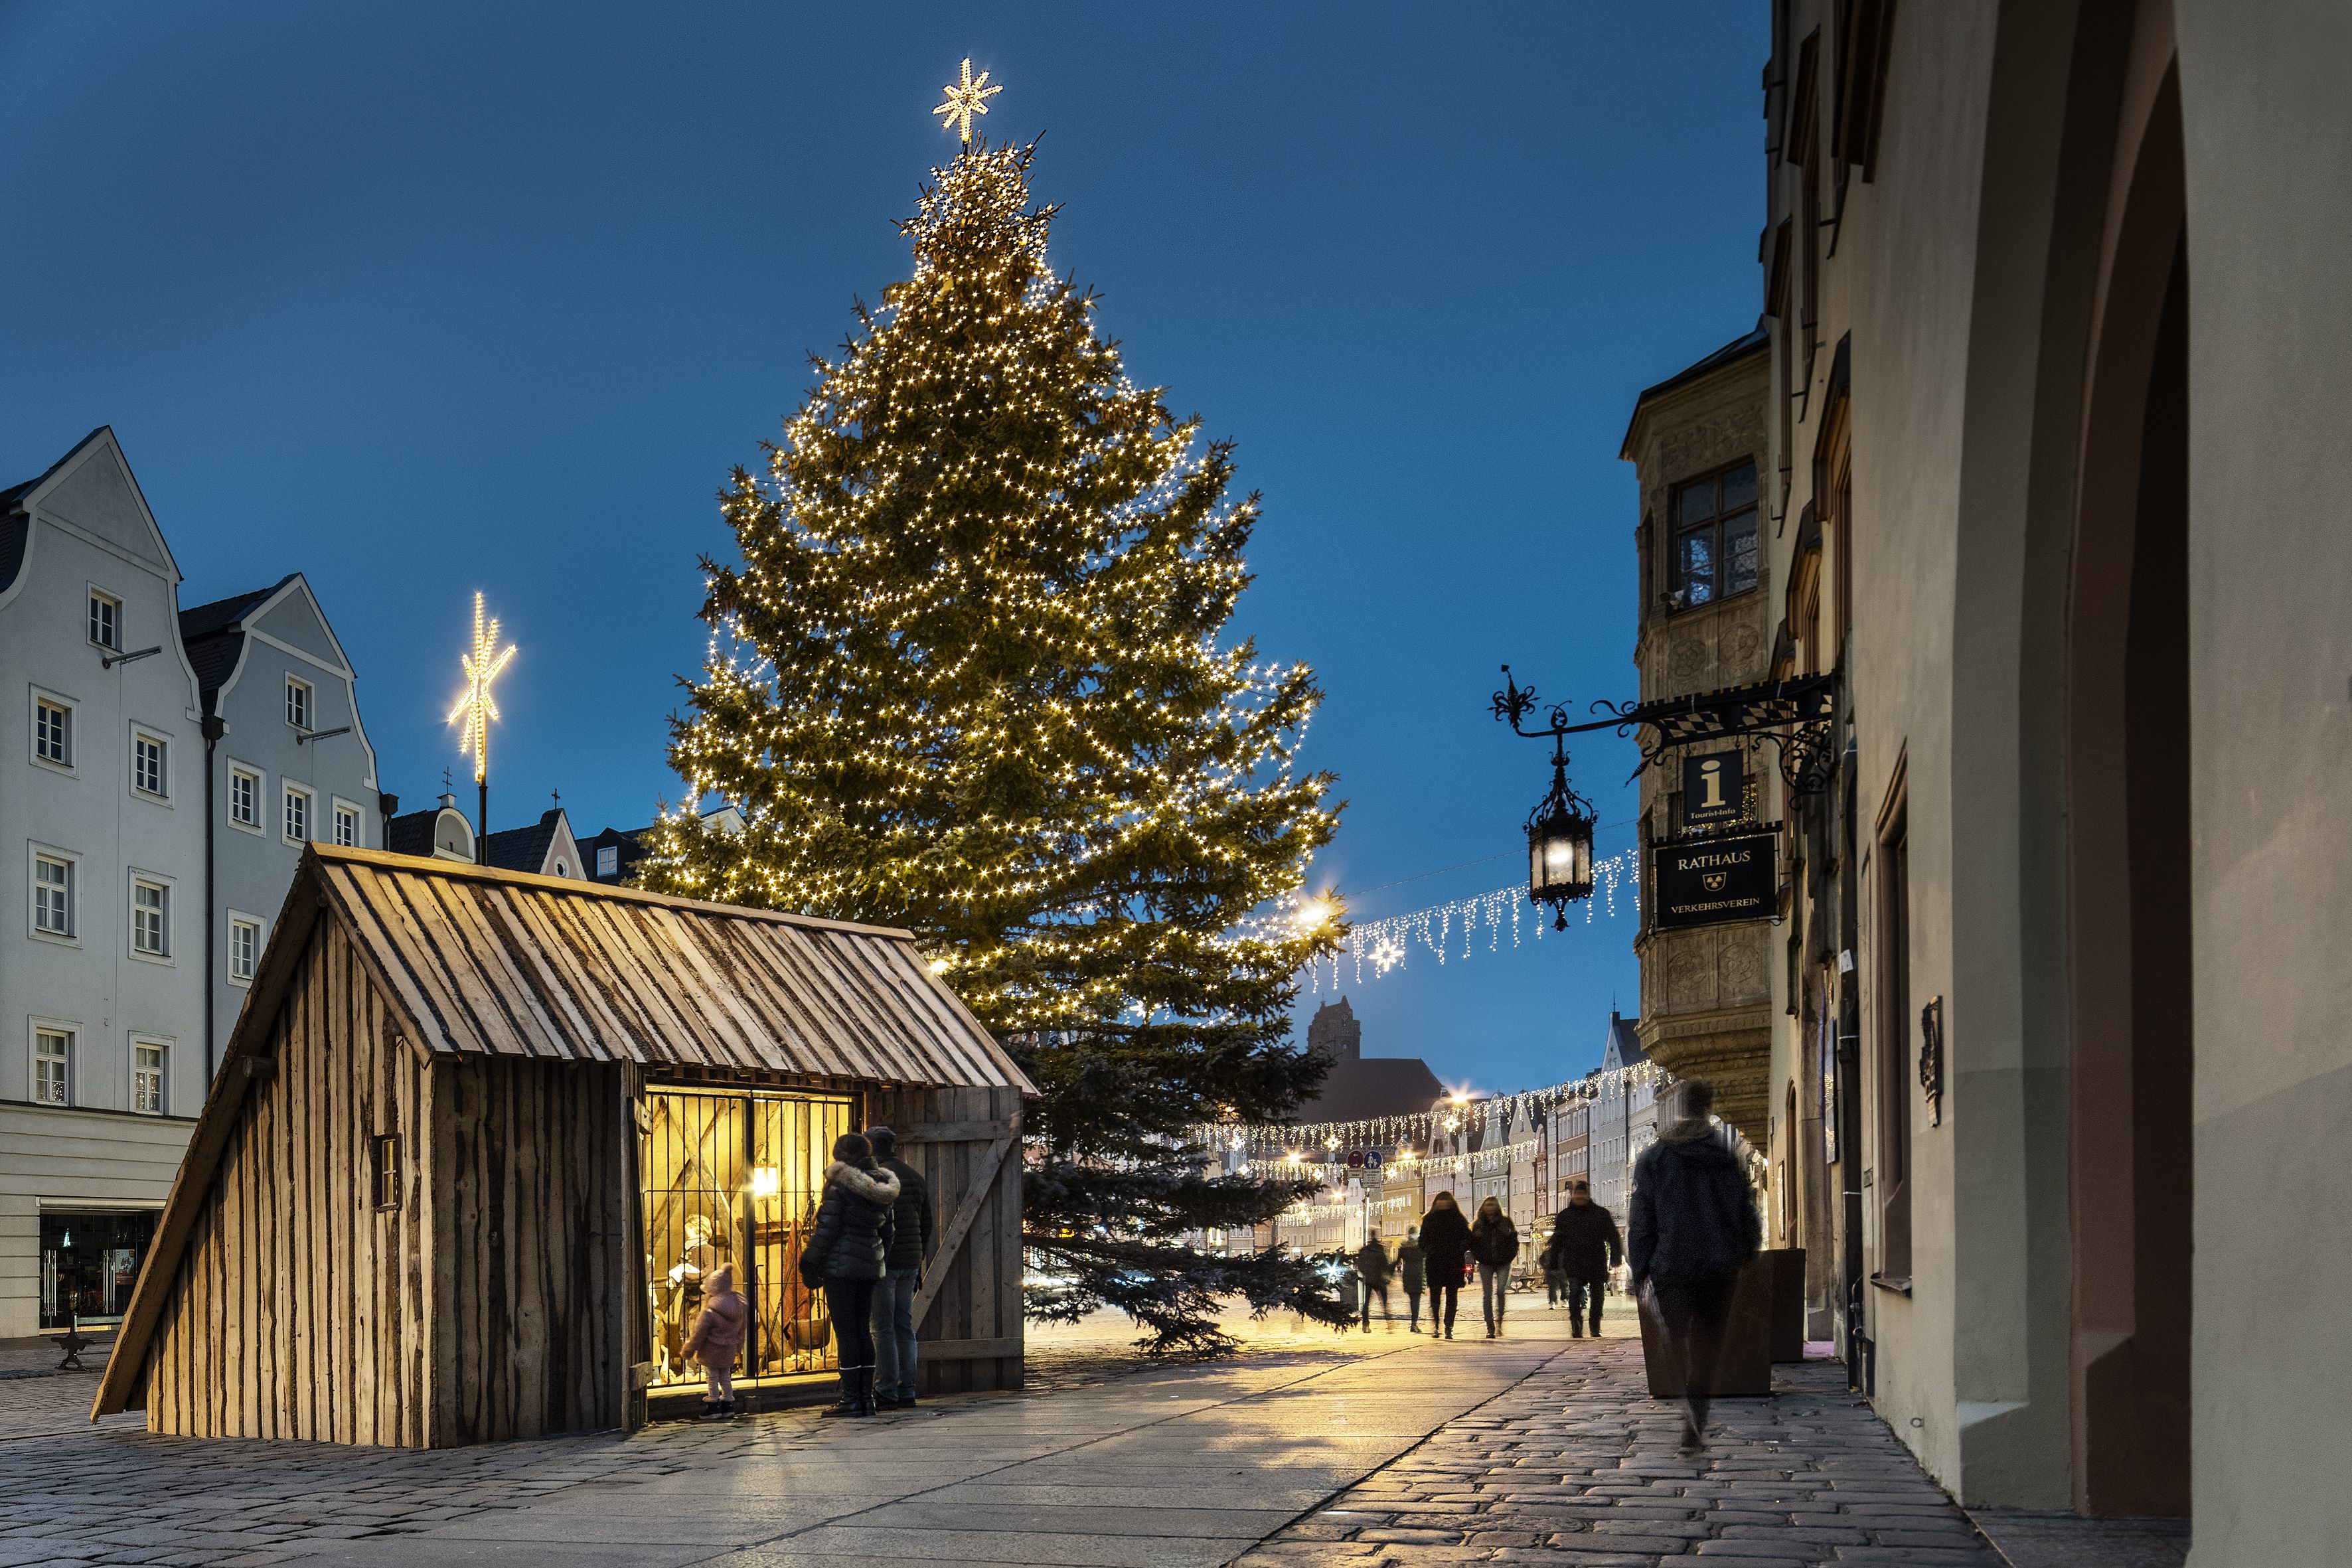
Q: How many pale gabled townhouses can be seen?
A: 2